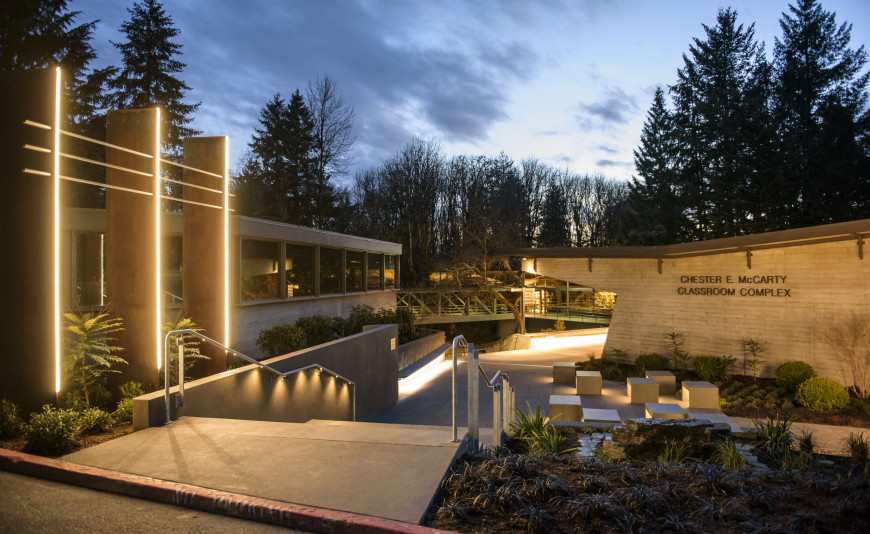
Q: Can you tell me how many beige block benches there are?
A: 8